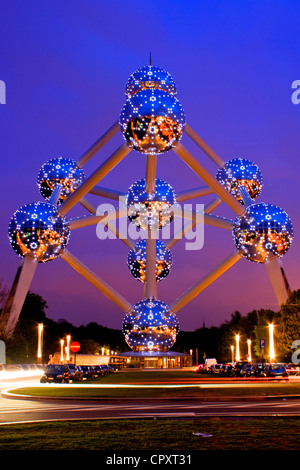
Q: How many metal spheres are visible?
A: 9